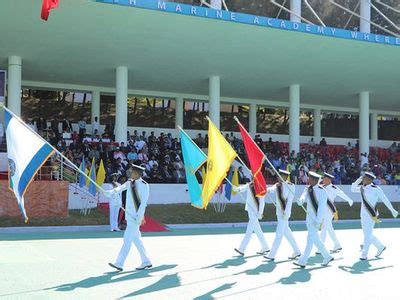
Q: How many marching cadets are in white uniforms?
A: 6